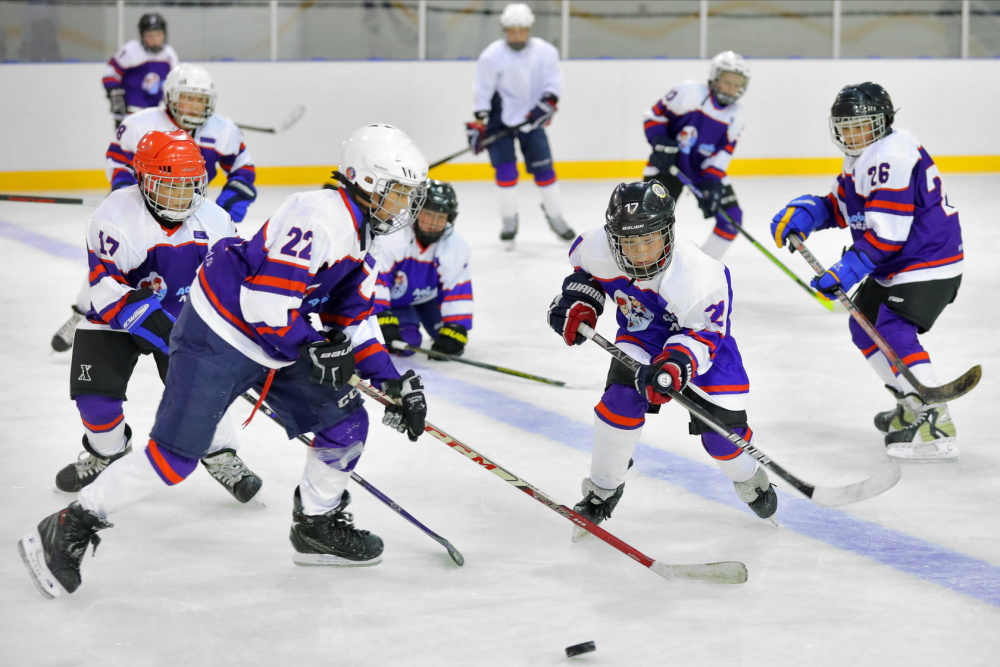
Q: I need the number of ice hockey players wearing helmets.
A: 9